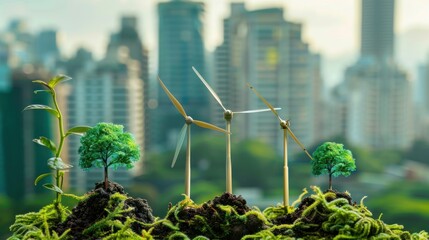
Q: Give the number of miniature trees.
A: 2